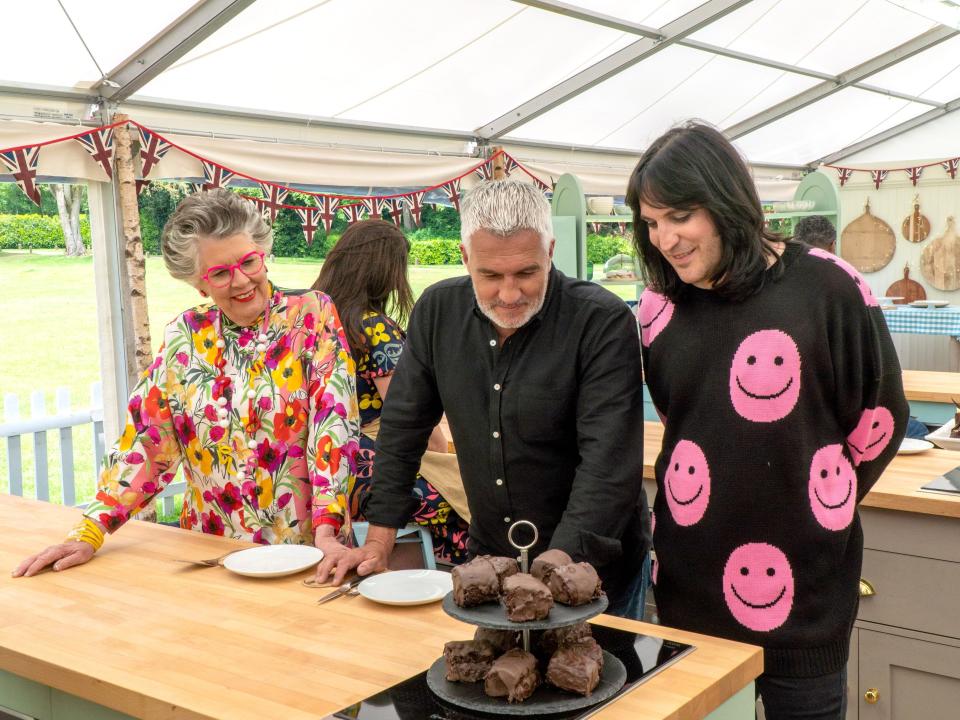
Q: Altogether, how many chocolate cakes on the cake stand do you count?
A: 10